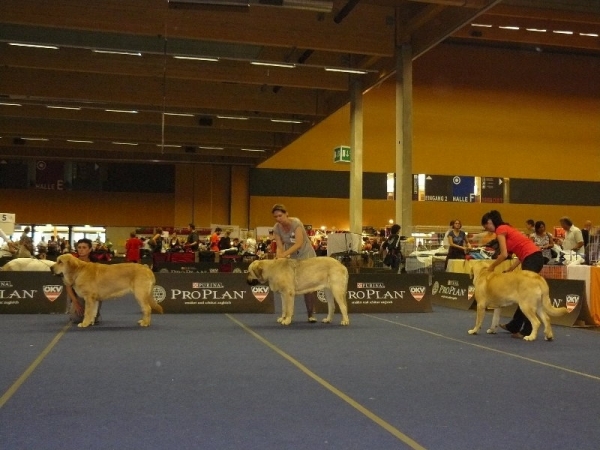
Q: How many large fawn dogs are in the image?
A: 3